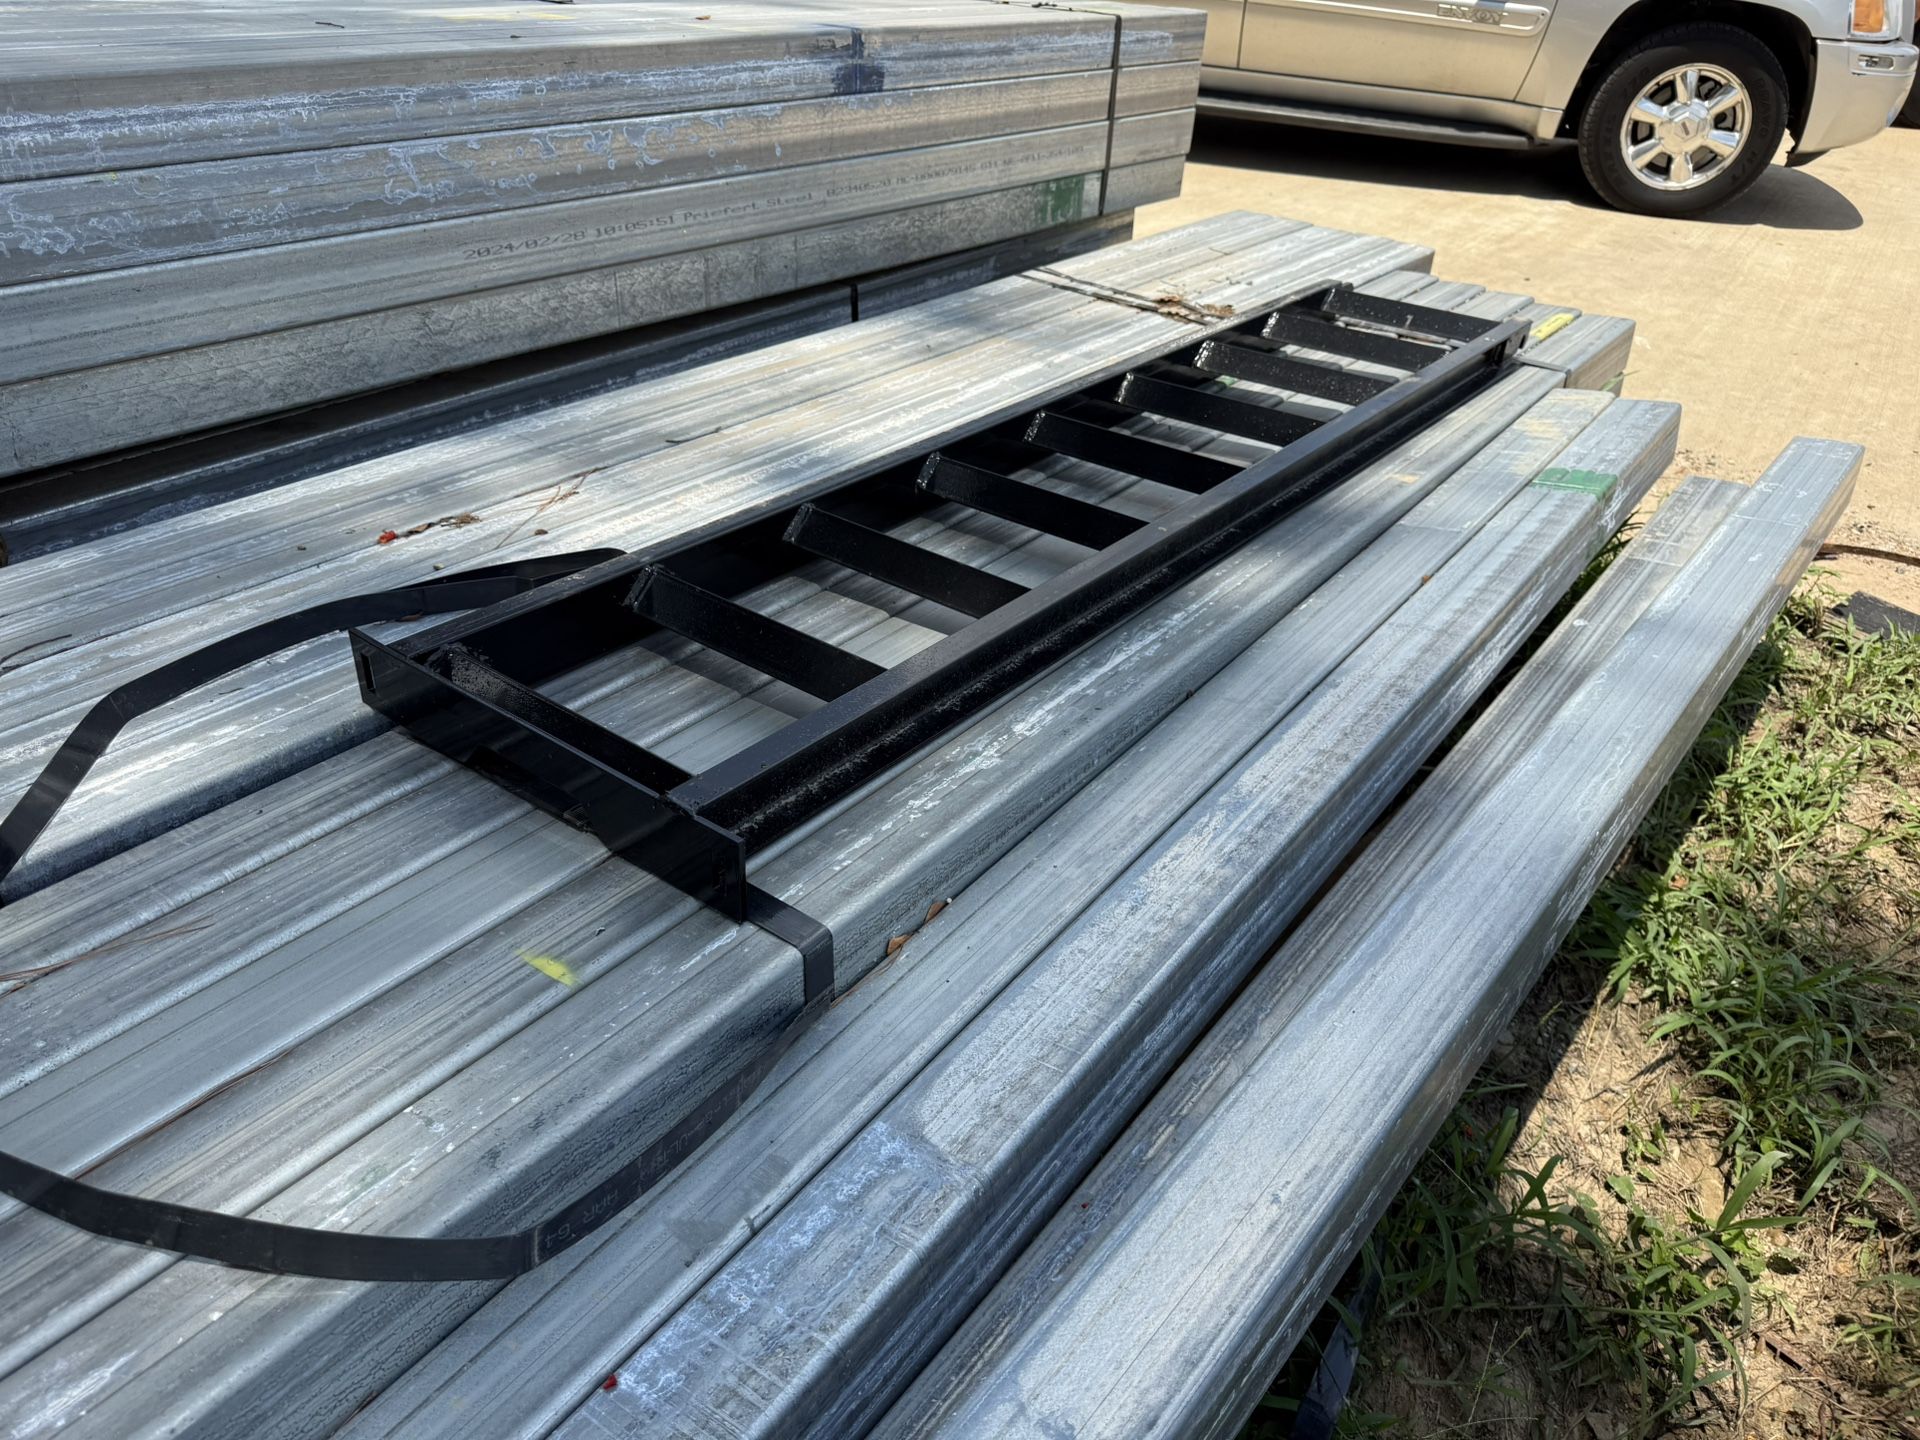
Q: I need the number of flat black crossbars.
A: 9